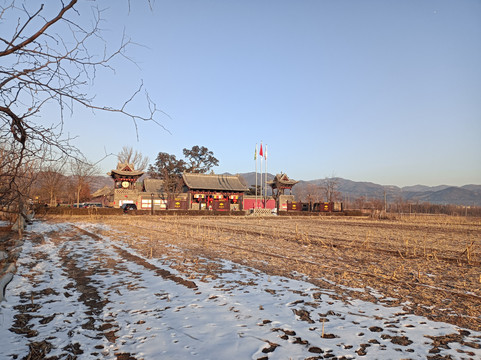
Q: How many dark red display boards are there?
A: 4